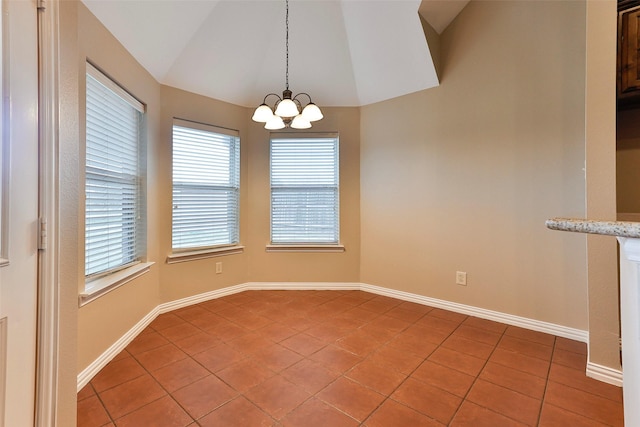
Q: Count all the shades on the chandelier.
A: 5